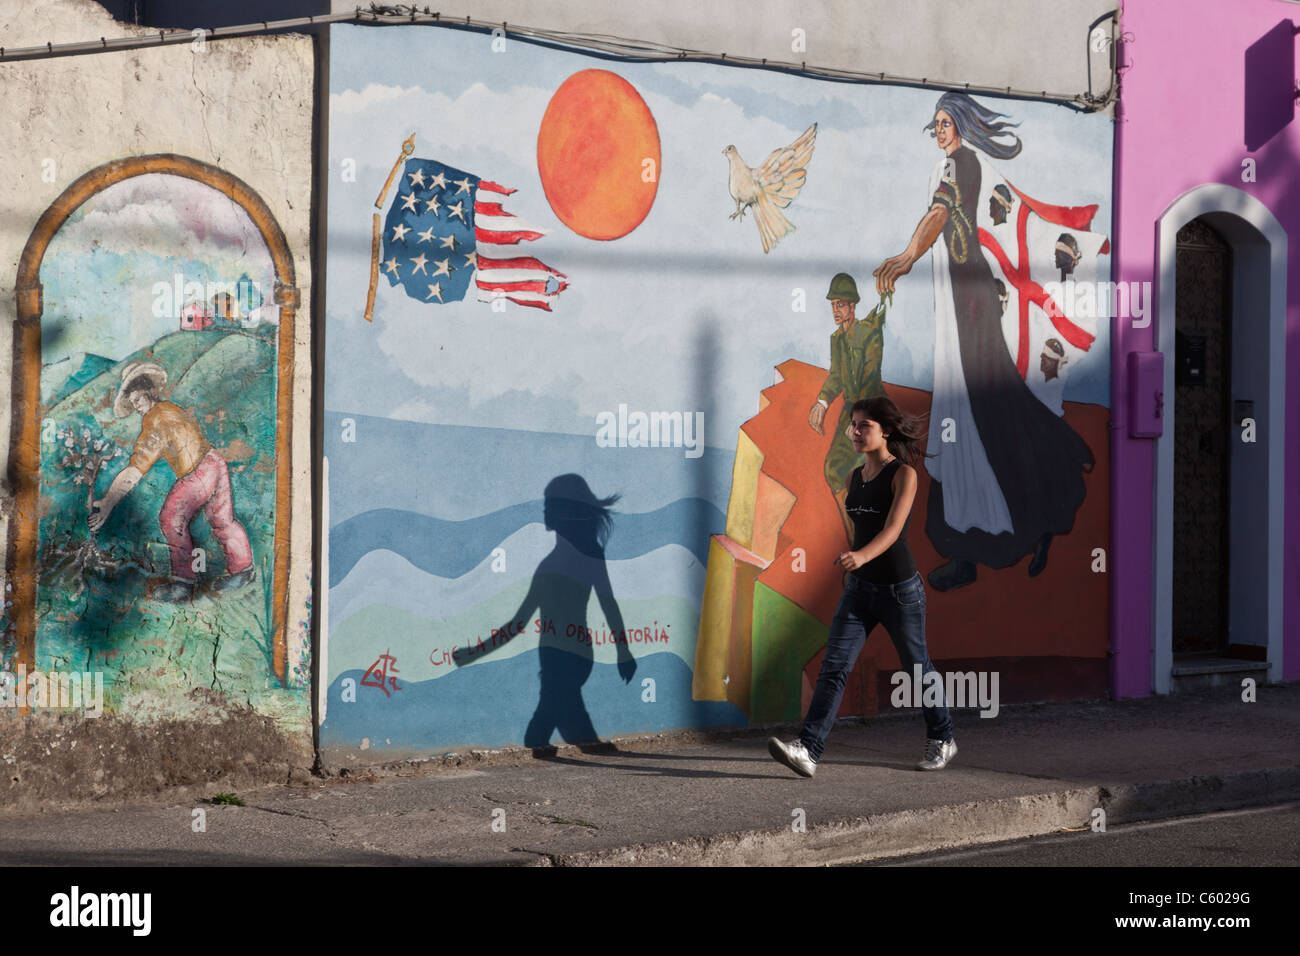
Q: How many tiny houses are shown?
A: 2